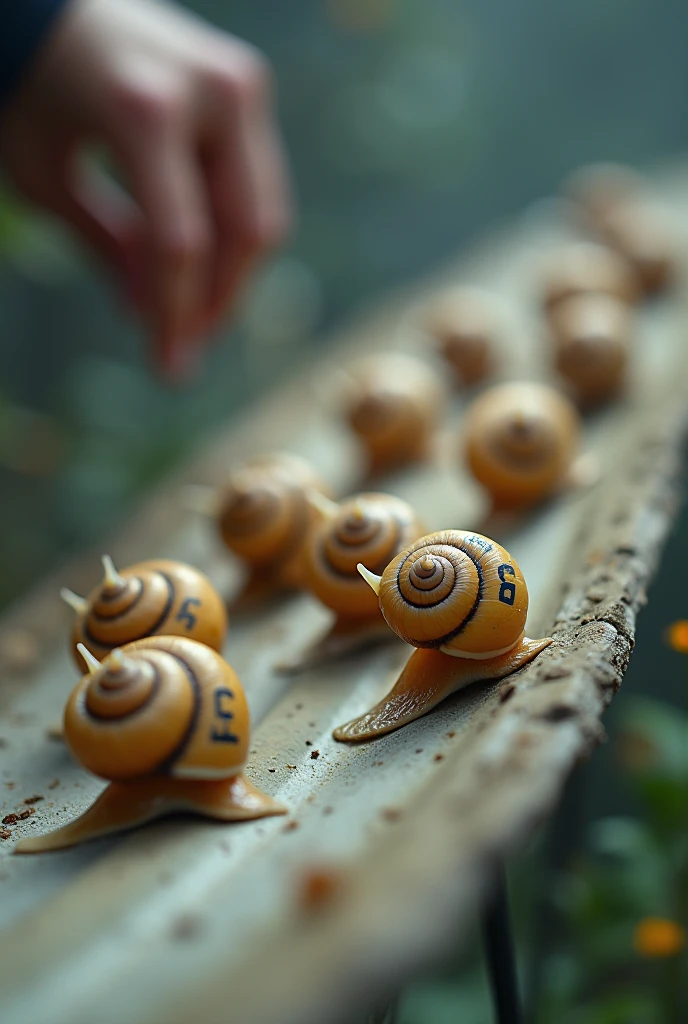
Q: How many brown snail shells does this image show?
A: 12